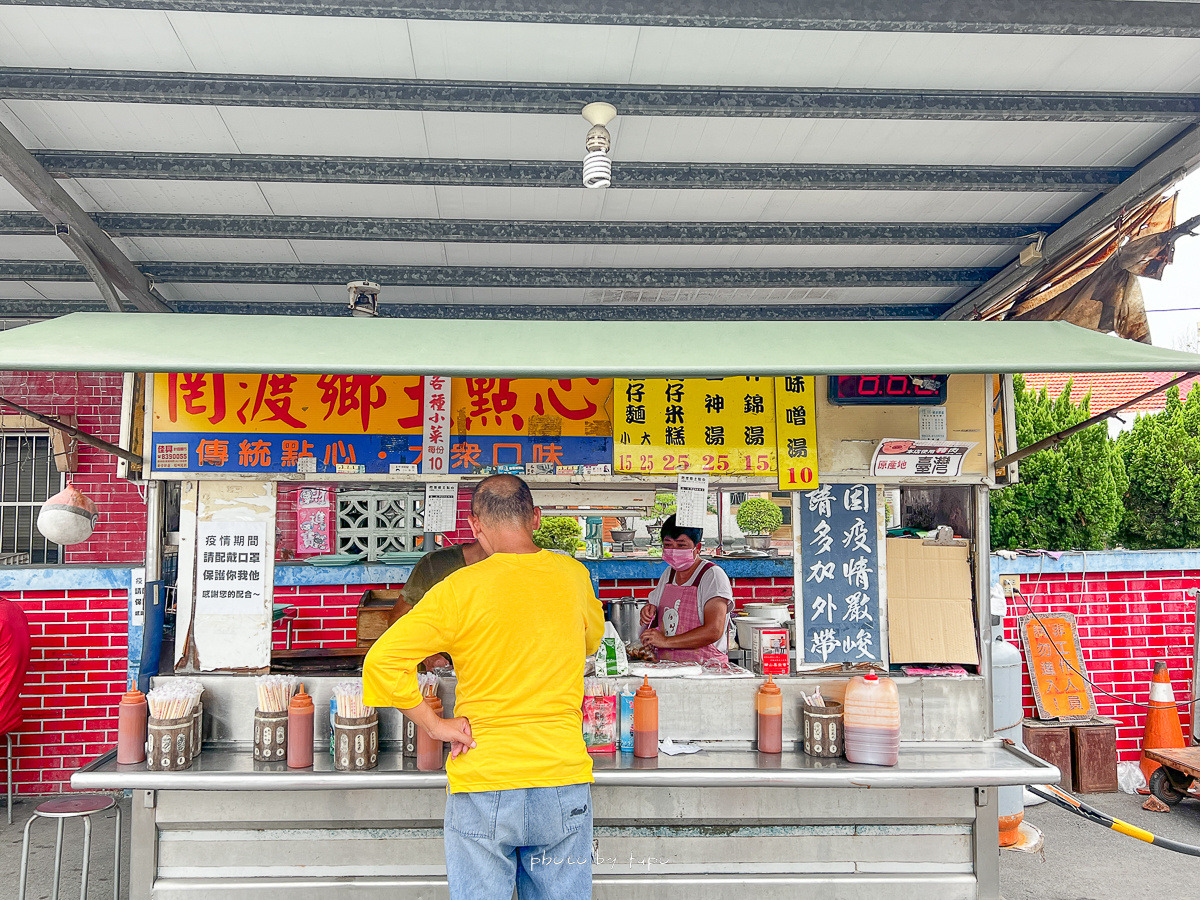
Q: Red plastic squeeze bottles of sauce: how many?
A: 5